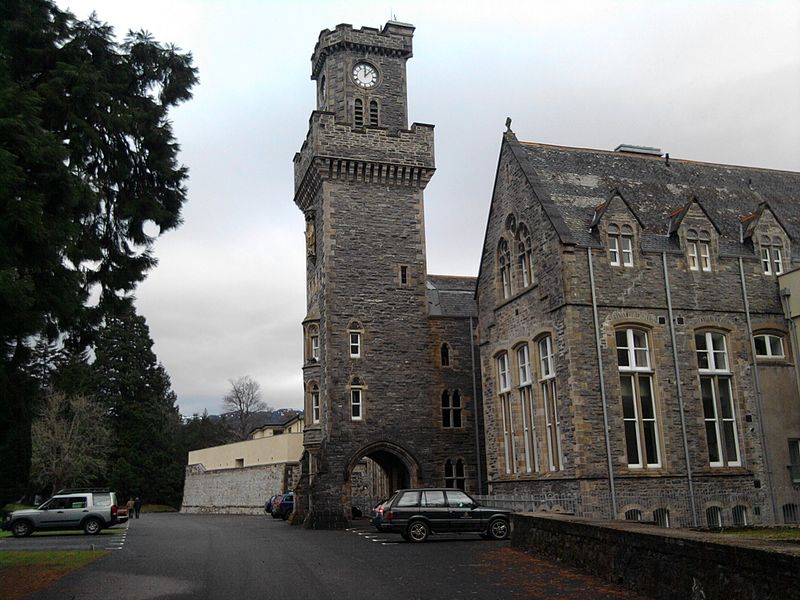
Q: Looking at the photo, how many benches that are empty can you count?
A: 0